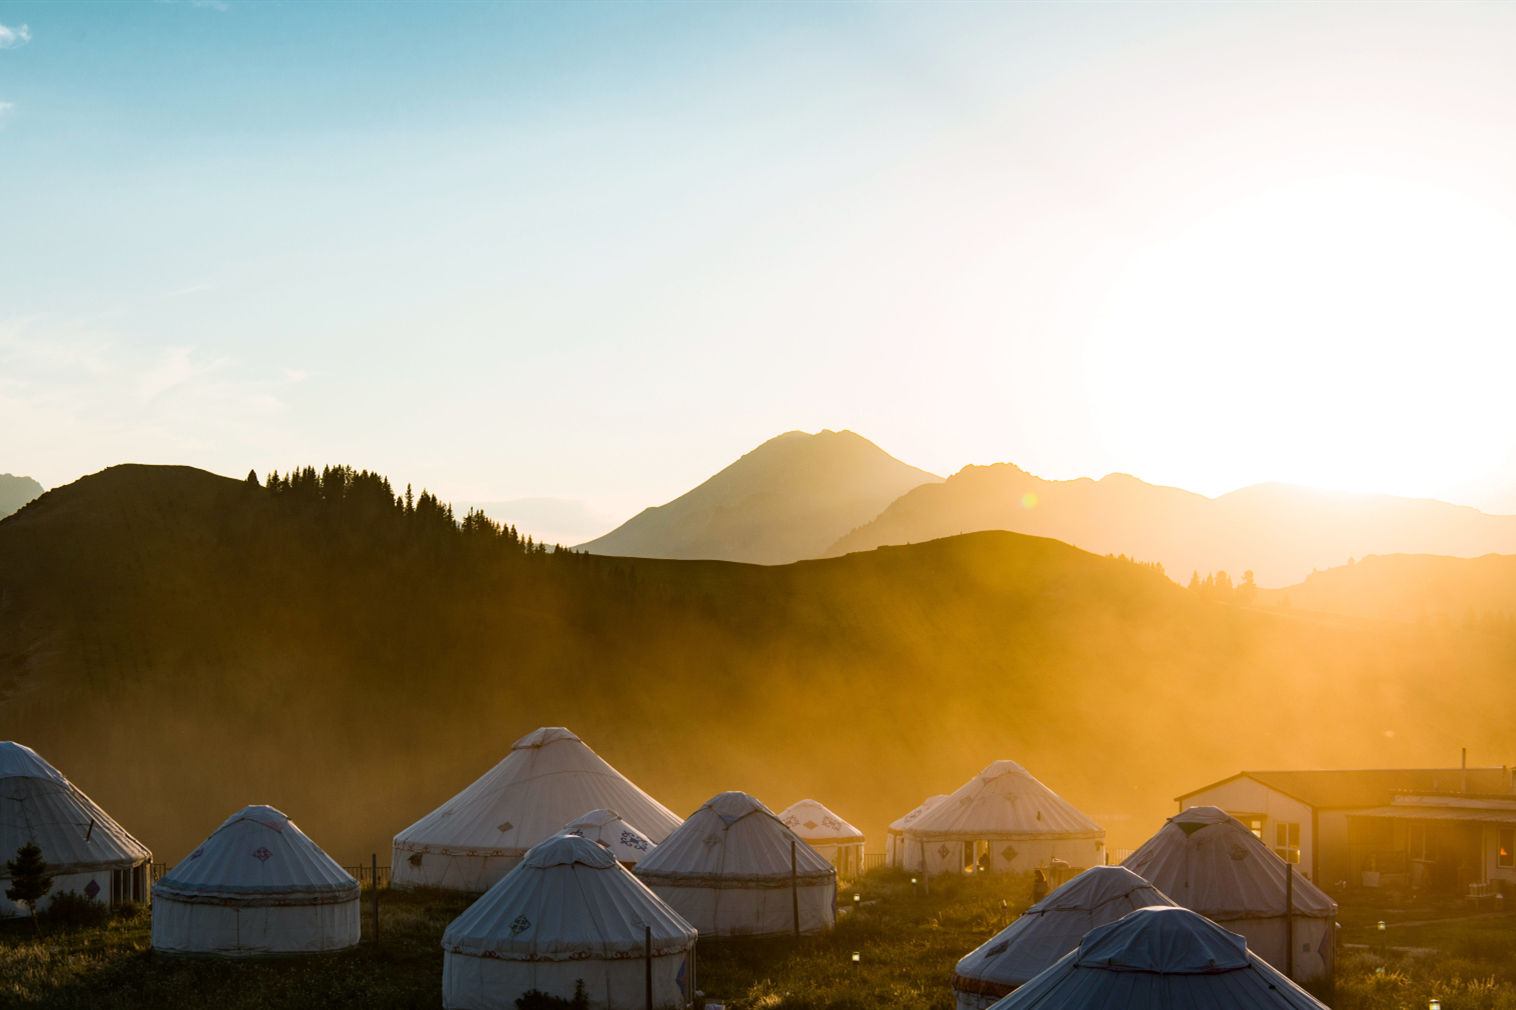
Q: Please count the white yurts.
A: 12